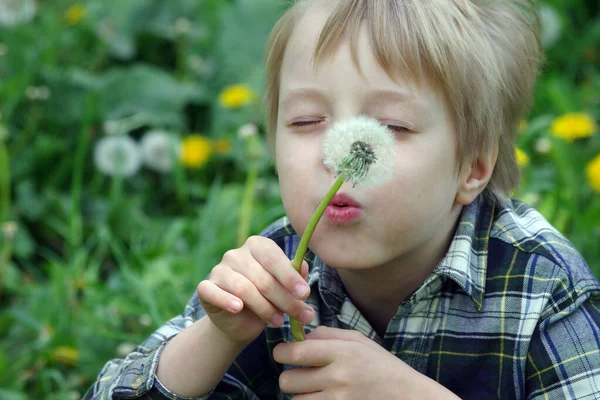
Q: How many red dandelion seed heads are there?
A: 0